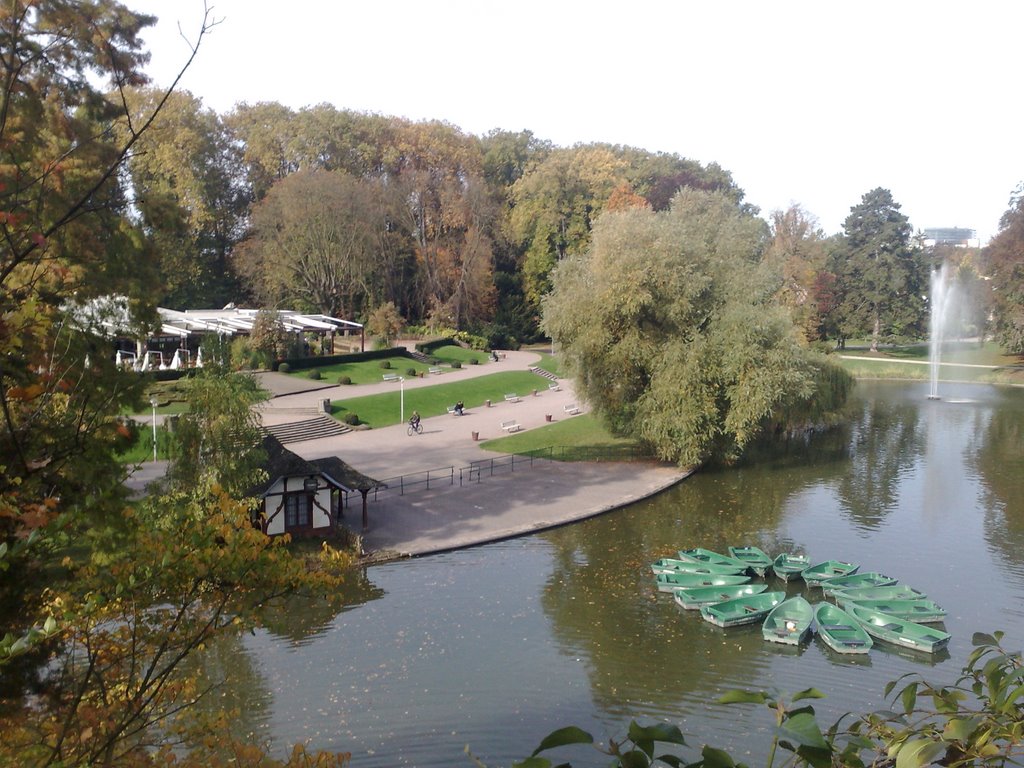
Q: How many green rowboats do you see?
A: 14